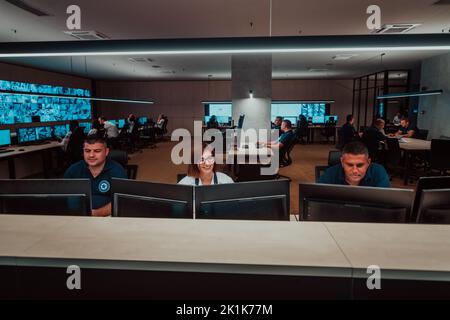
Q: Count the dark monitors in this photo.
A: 5